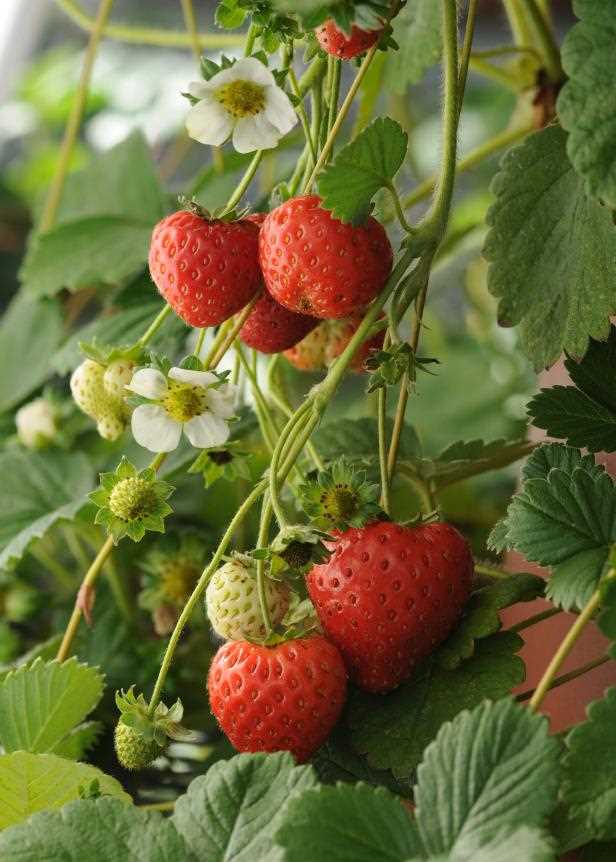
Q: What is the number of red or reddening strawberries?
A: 7